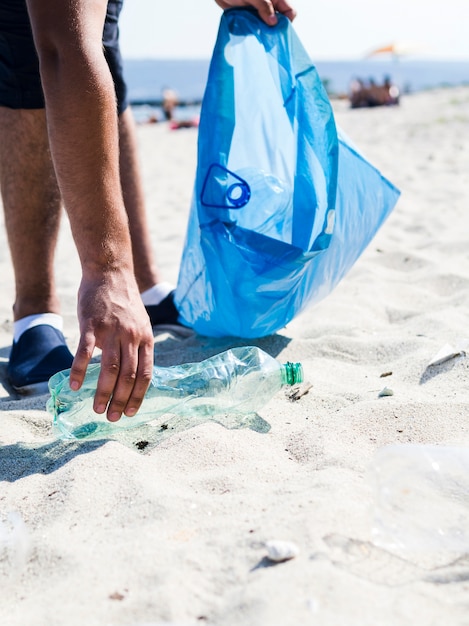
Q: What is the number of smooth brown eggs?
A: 0